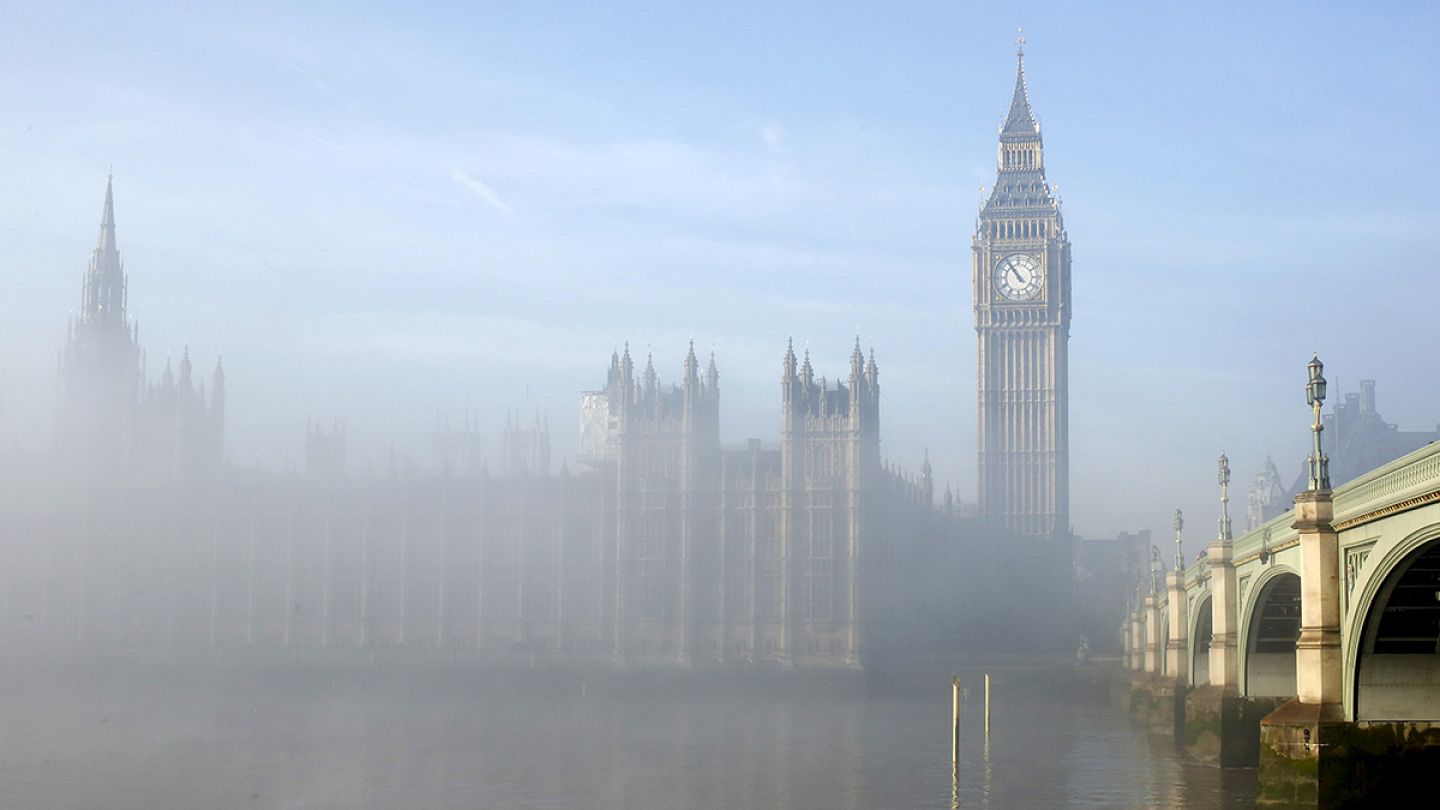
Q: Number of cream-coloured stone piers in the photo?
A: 6